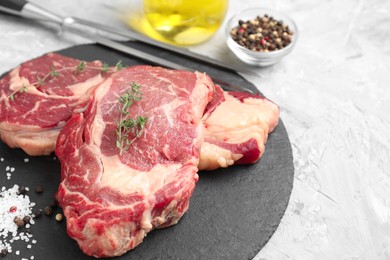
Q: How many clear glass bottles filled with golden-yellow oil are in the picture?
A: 1